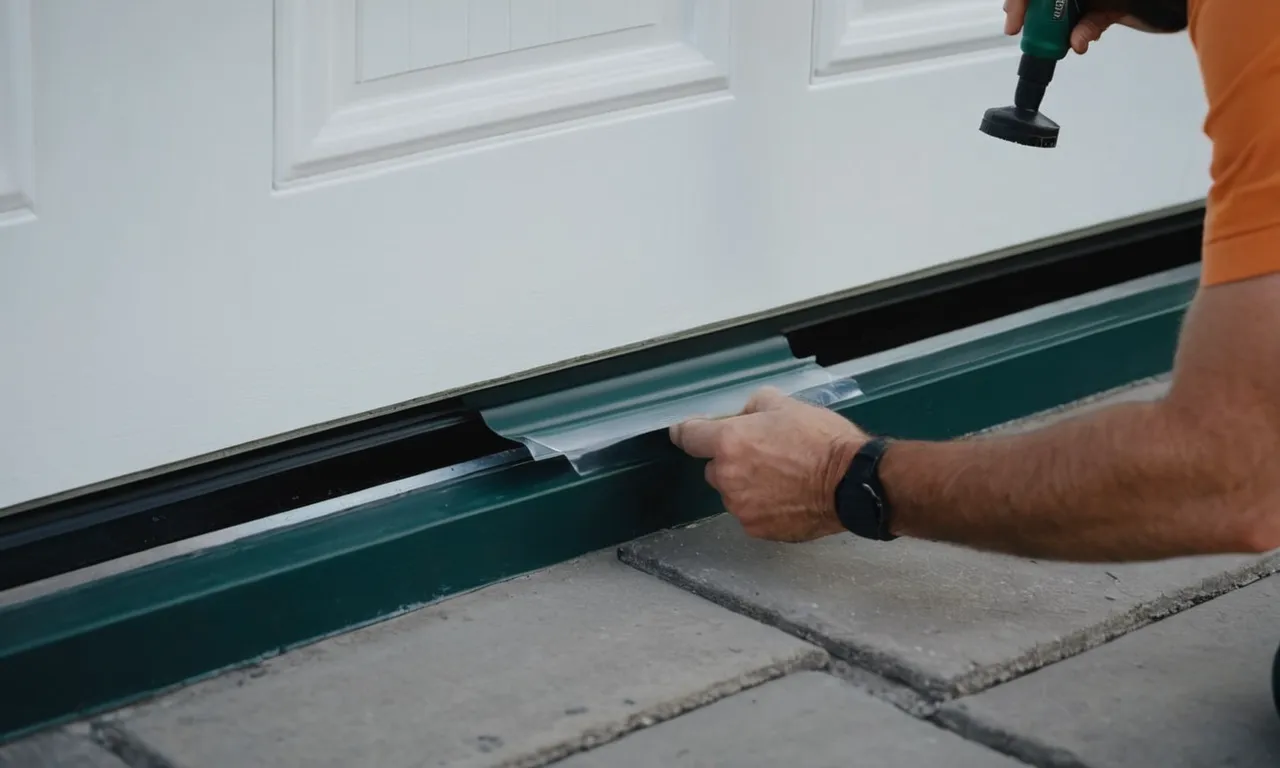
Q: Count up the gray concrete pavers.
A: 5